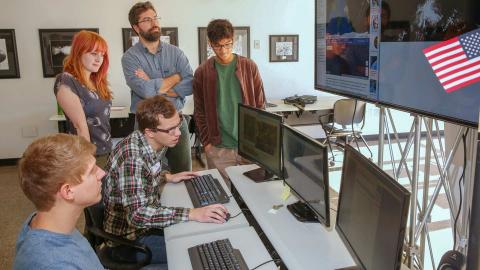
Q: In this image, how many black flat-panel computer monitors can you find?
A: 3